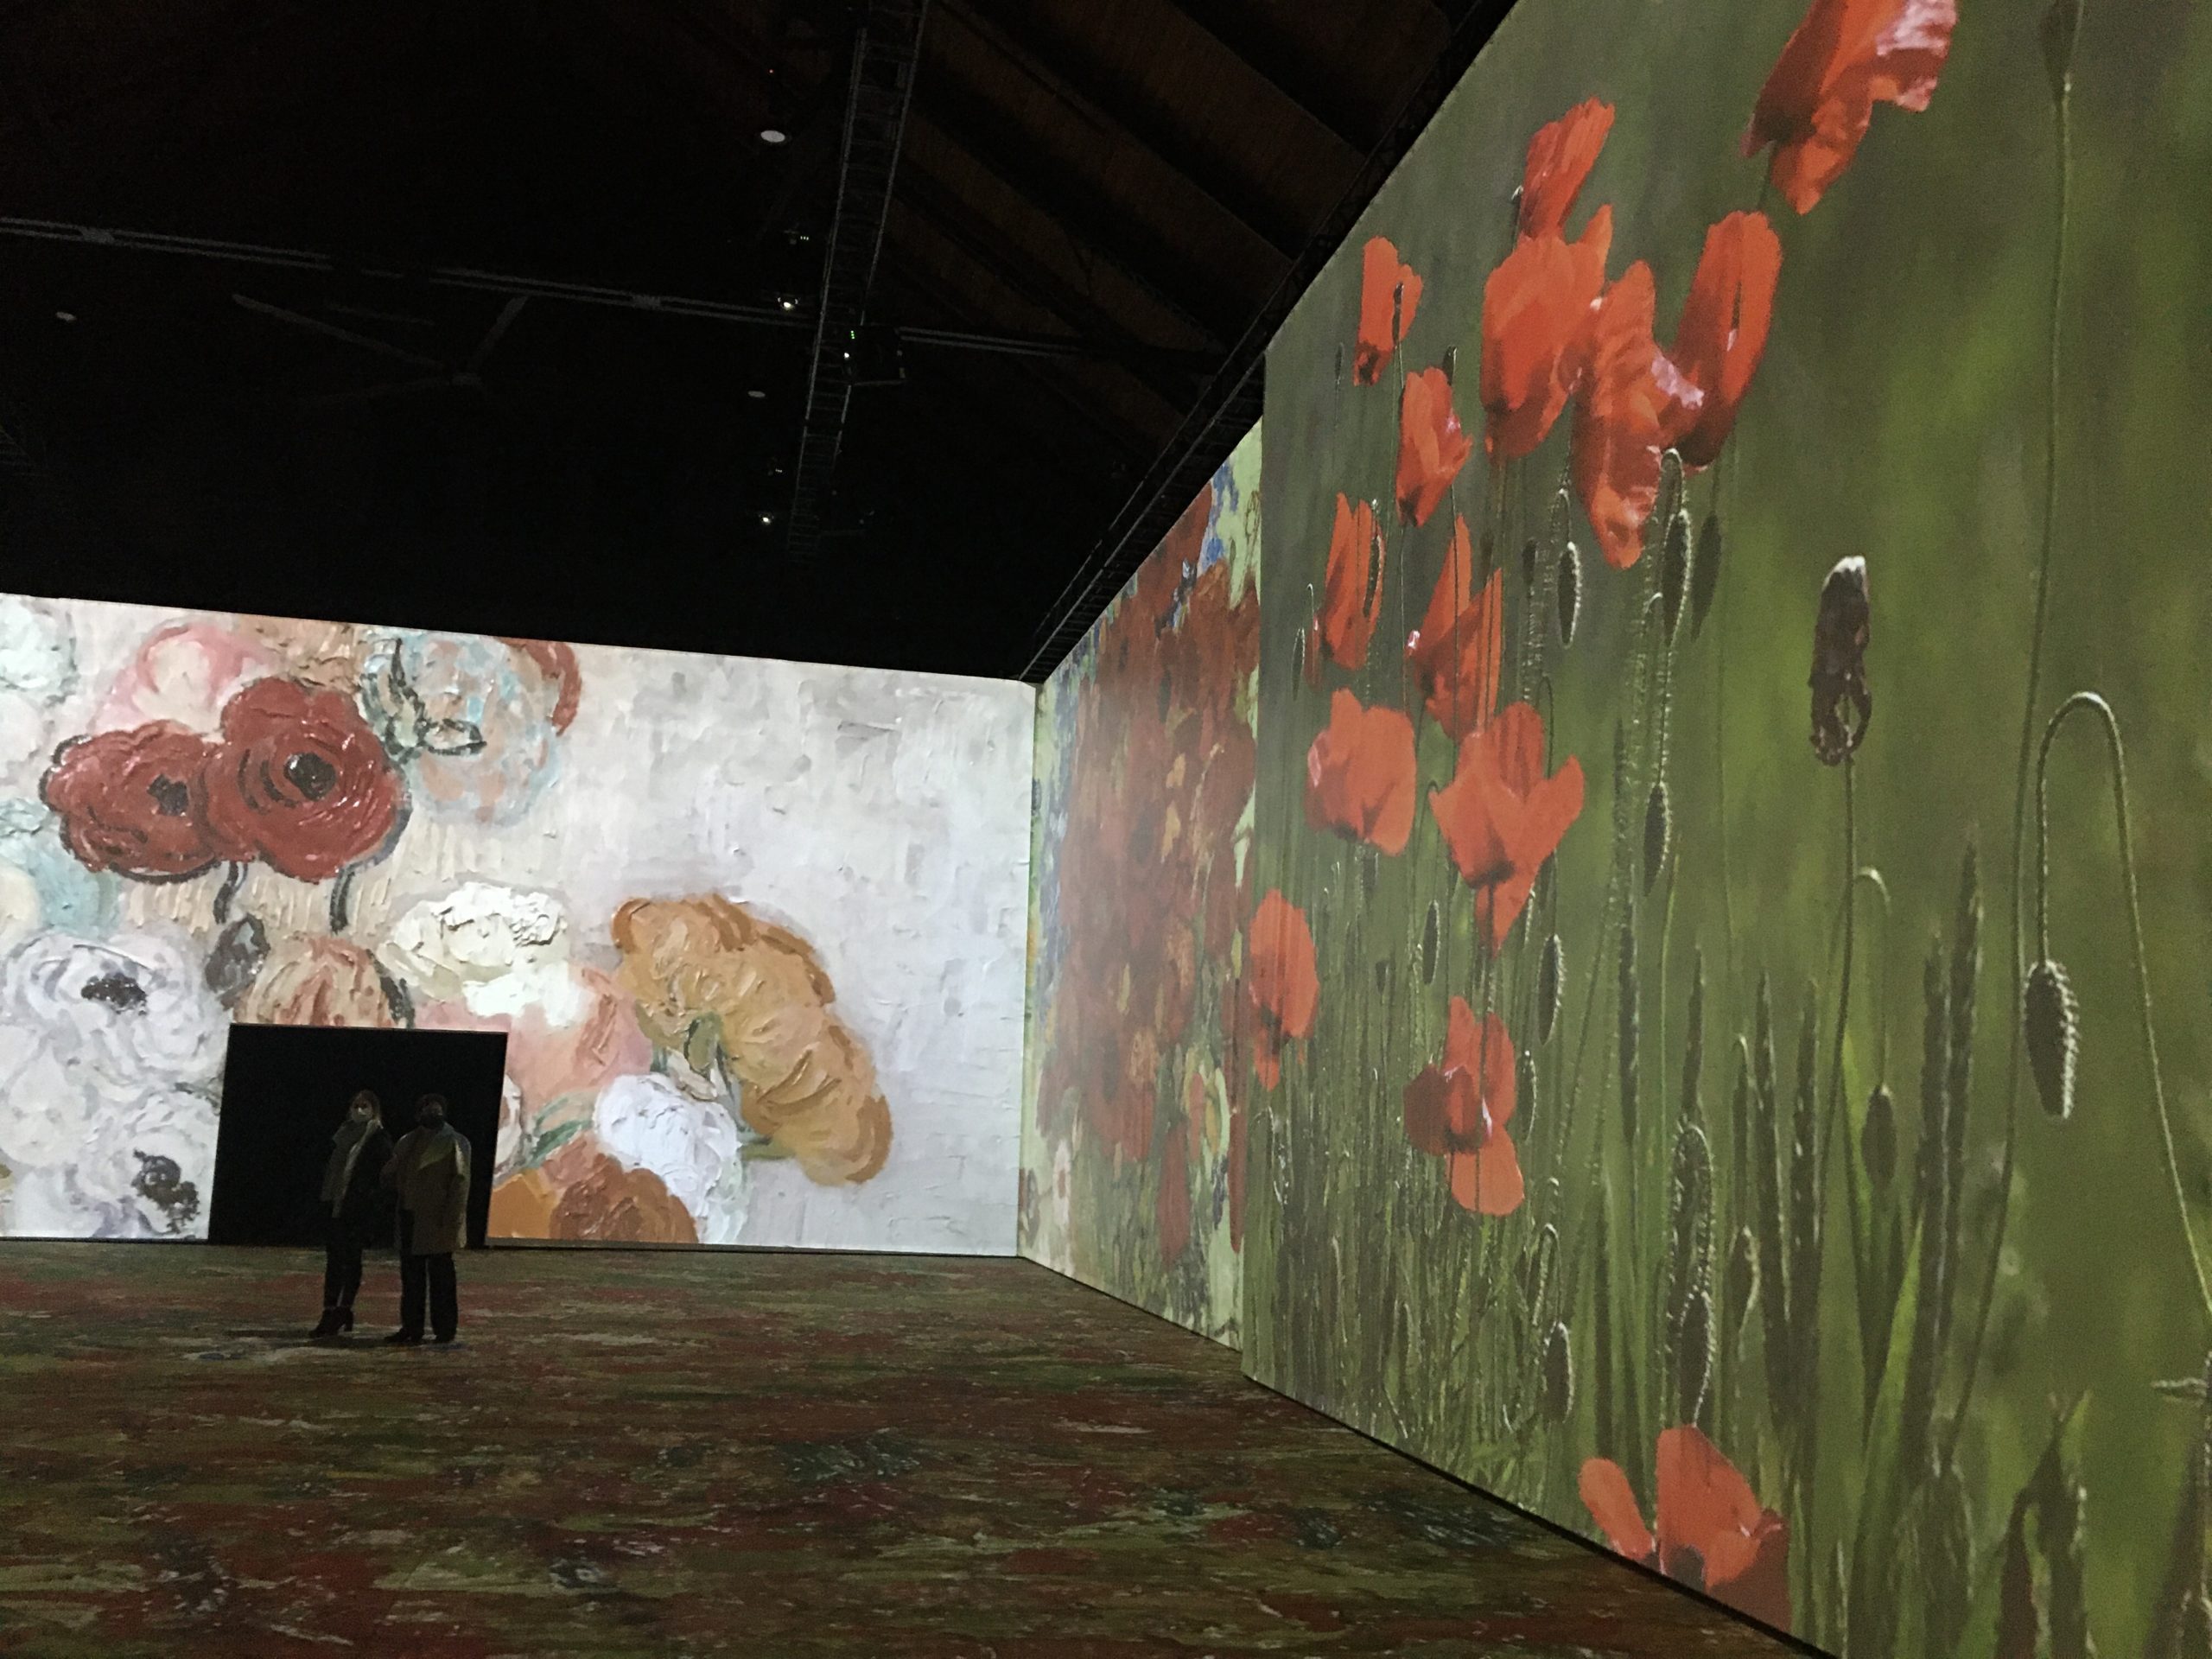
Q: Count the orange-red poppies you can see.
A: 14